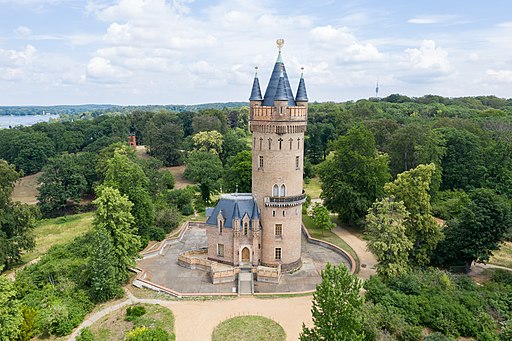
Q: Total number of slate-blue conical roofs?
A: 6